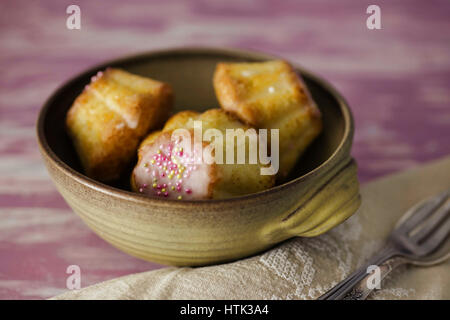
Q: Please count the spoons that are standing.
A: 0